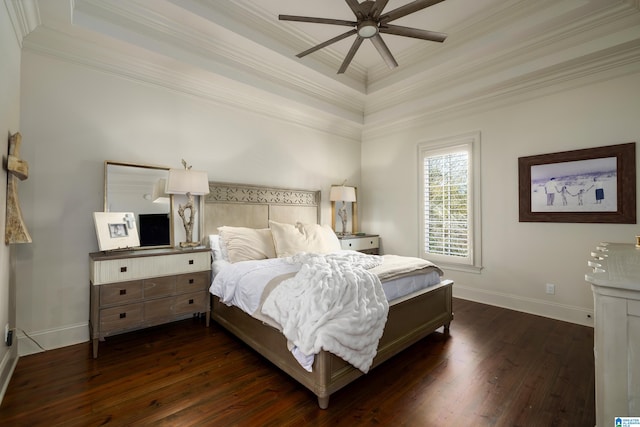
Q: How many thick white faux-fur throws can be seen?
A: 1